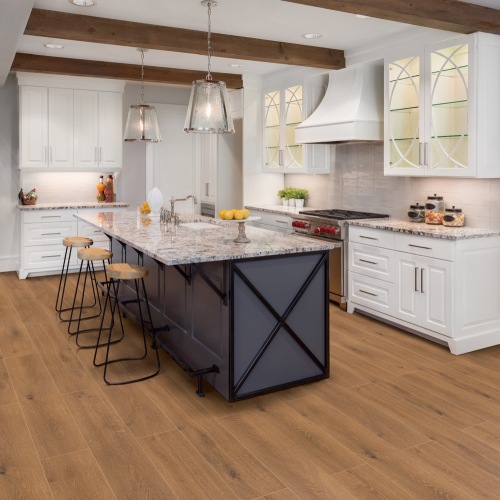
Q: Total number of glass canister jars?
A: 3